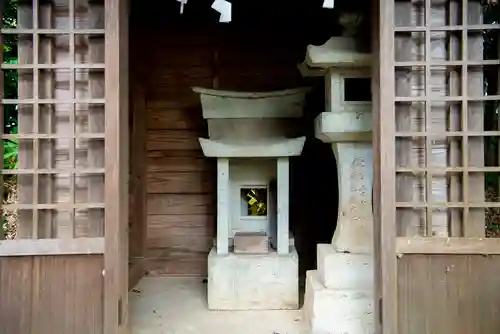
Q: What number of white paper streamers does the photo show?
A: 3